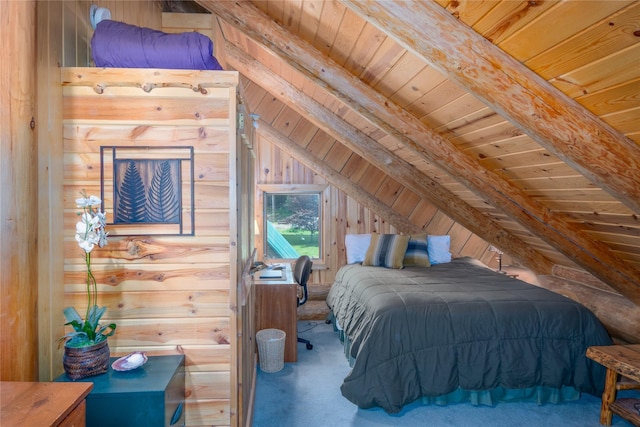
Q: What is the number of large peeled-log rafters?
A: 4